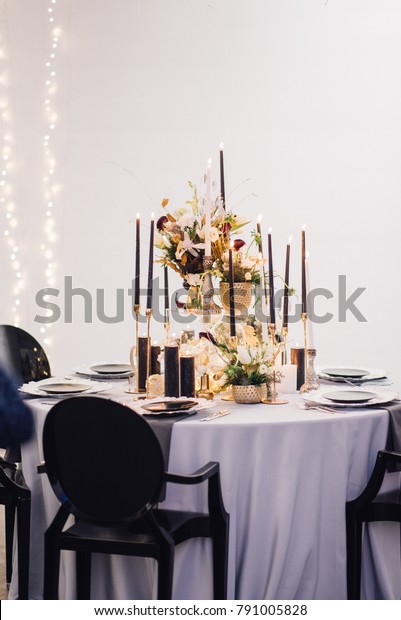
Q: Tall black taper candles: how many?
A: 9